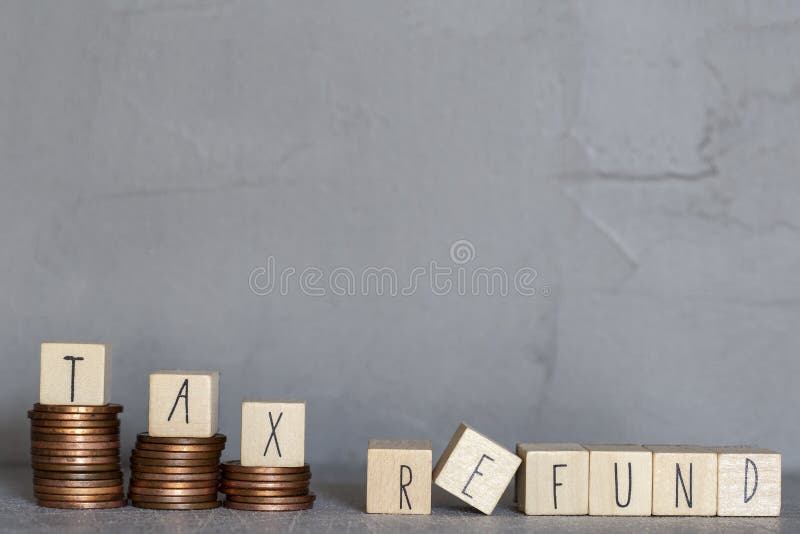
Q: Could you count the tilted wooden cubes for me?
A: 1